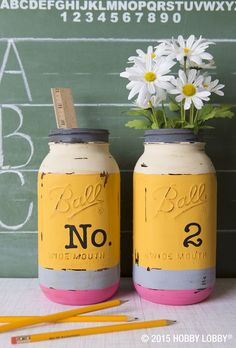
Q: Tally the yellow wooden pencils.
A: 3